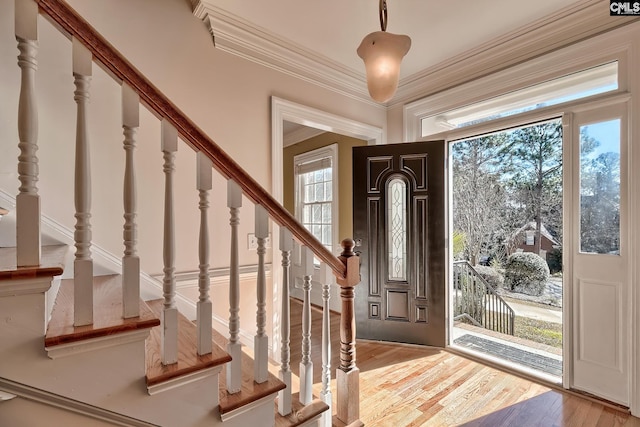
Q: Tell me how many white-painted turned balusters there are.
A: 10